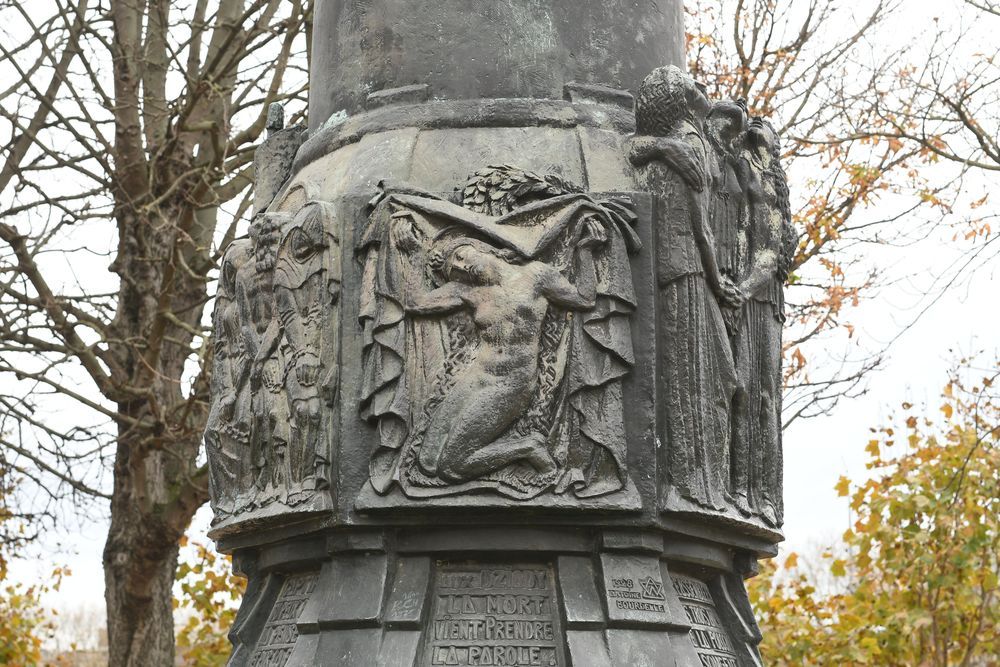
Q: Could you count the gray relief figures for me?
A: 7